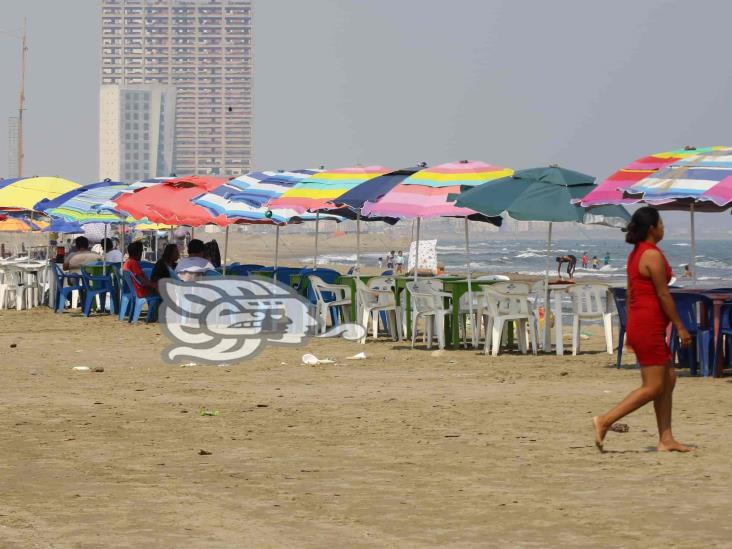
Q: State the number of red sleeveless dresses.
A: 1